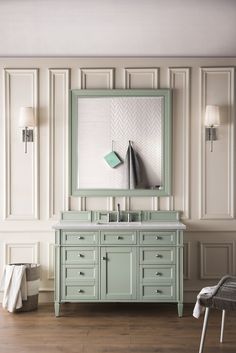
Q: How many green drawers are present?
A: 9